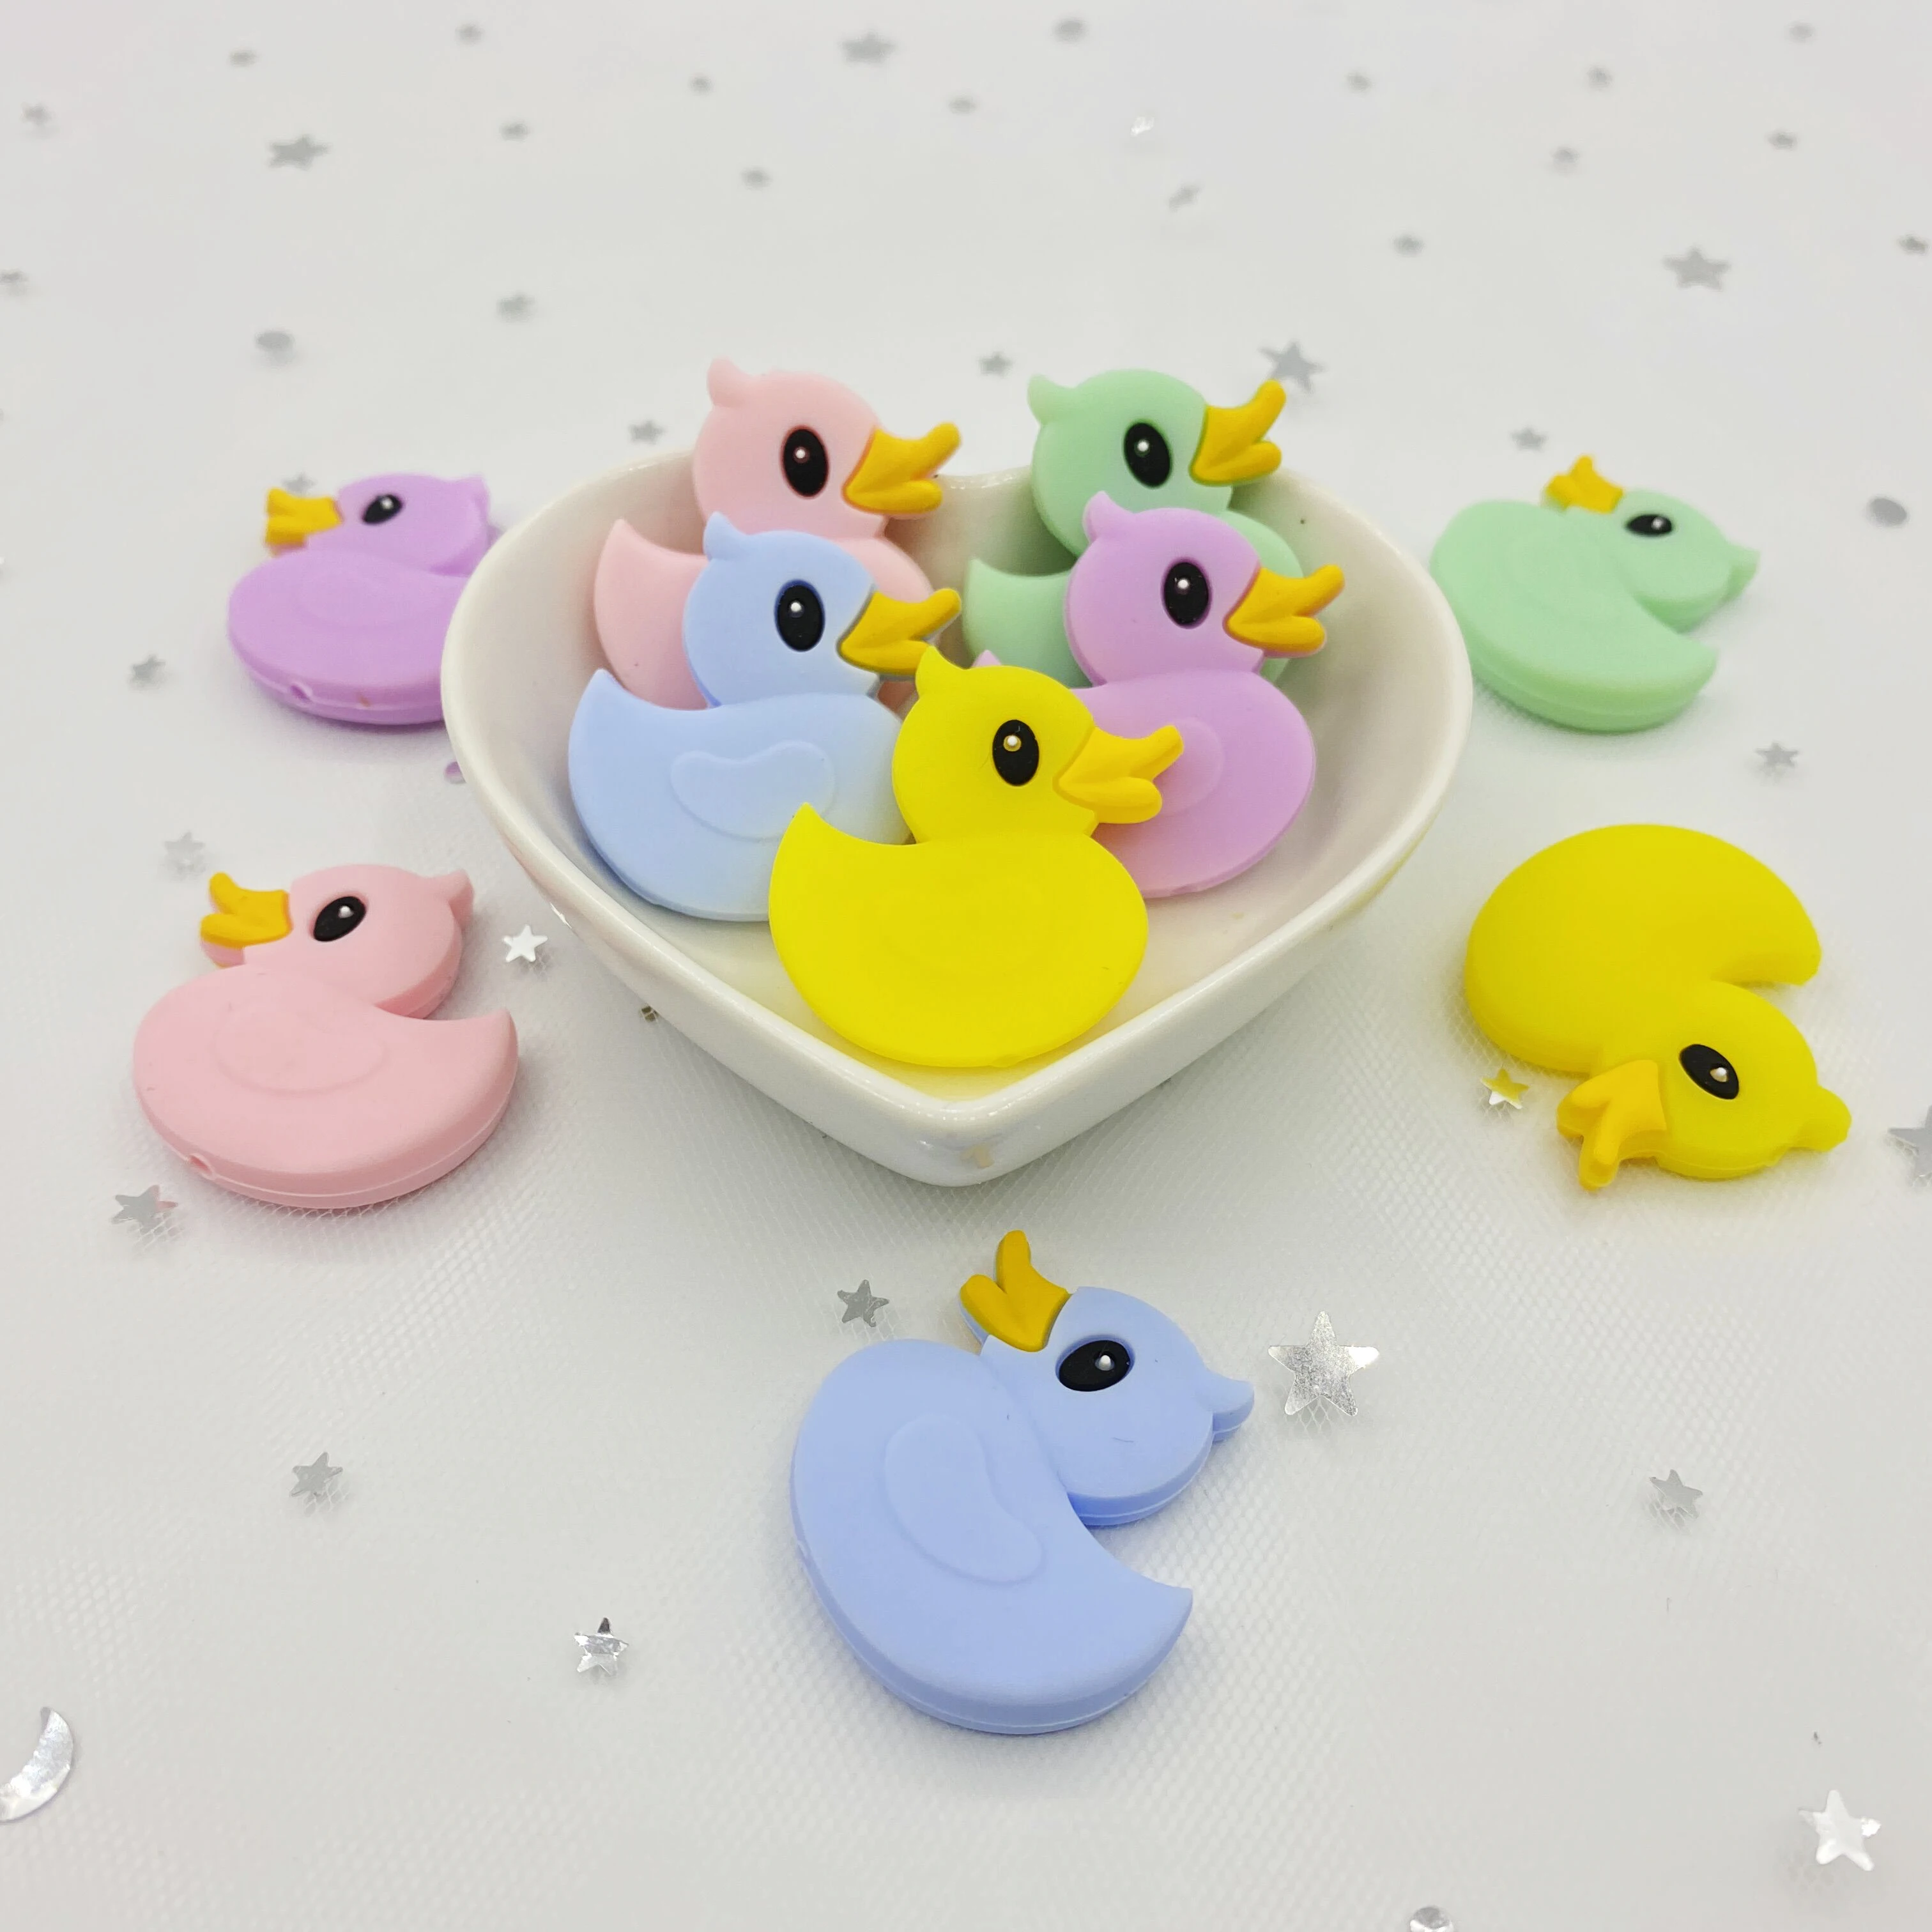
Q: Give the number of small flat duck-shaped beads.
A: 10